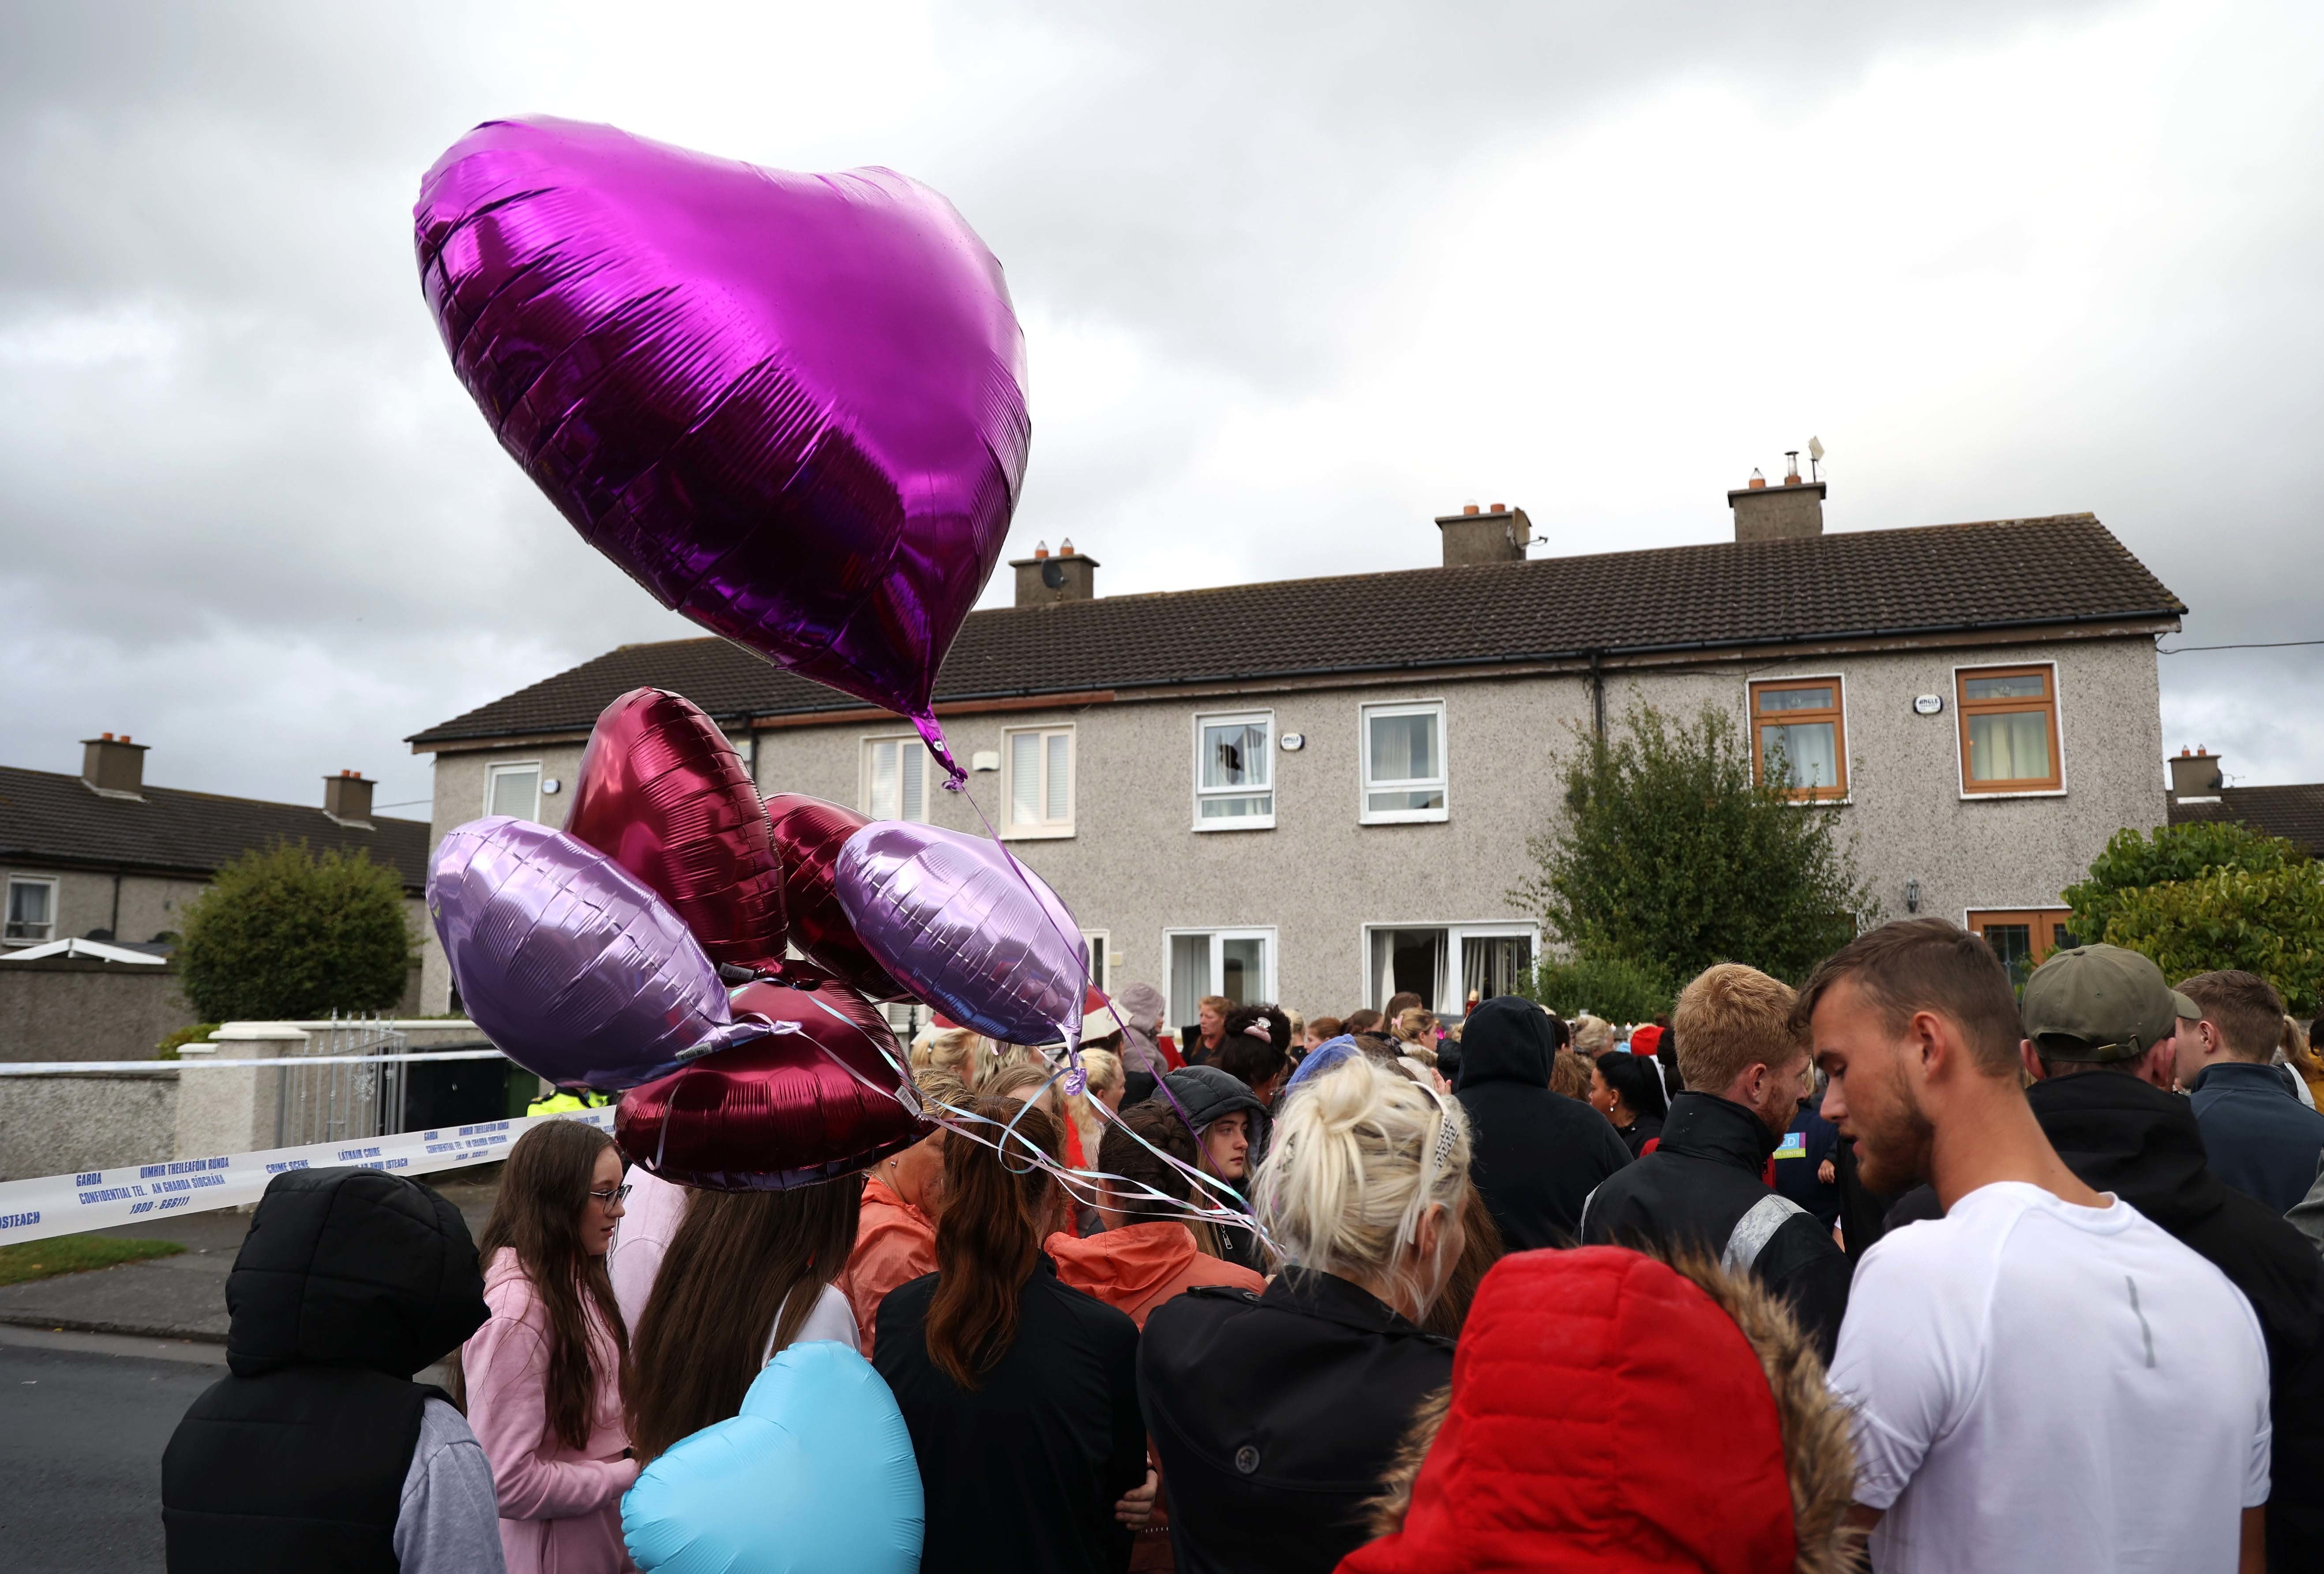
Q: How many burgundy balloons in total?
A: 3